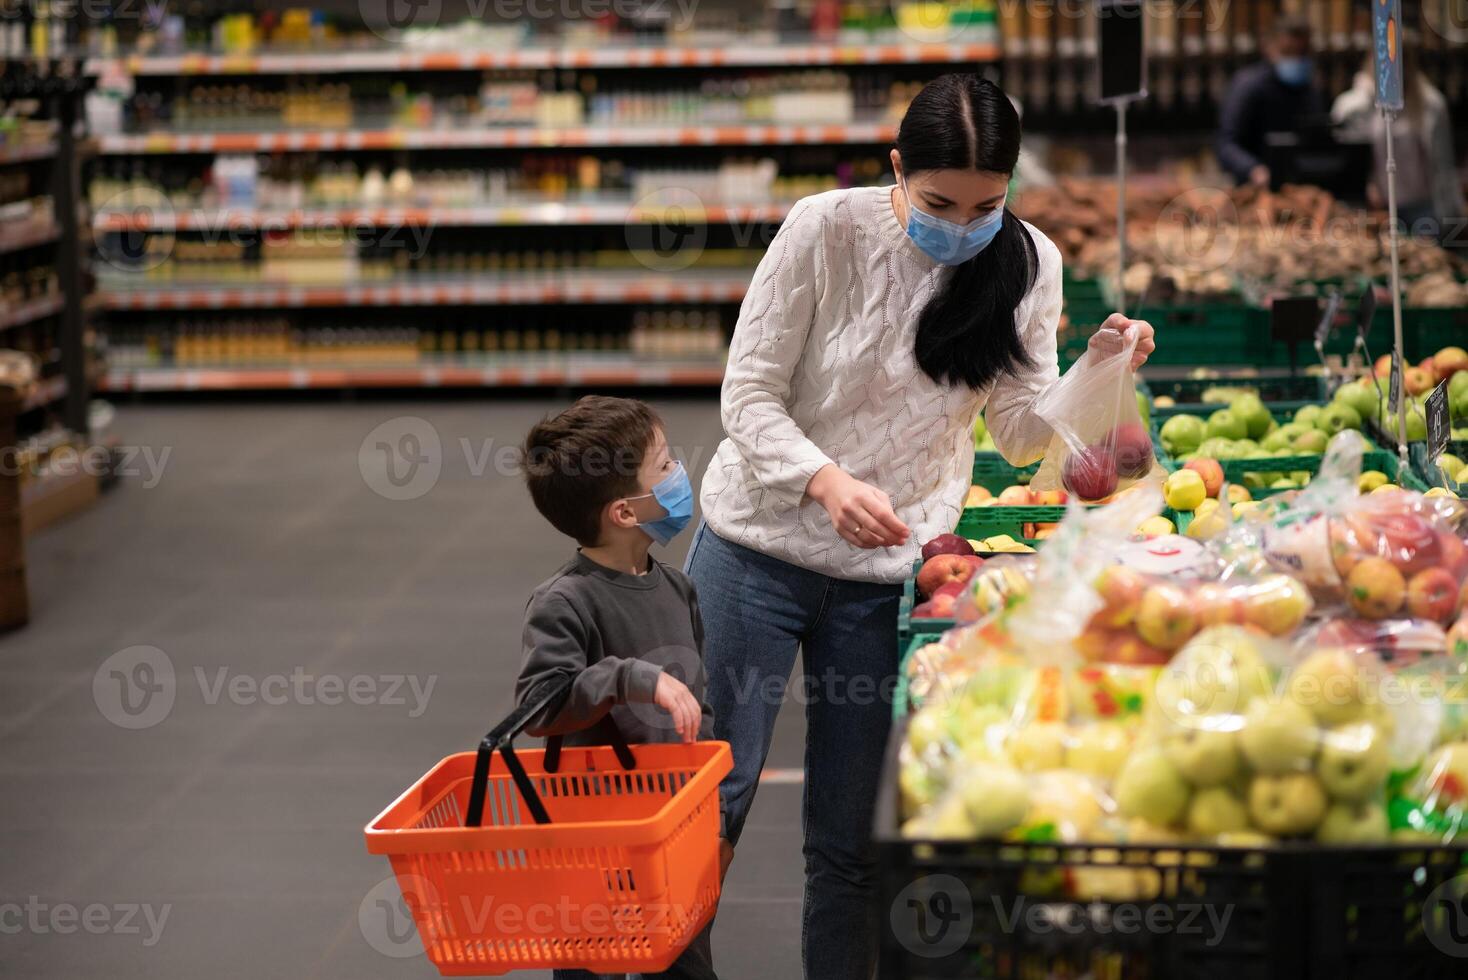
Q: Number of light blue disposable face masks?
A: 3